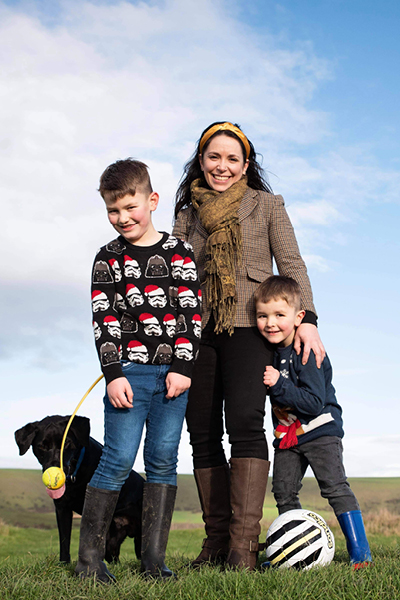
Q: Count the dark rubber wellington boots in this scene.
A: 2